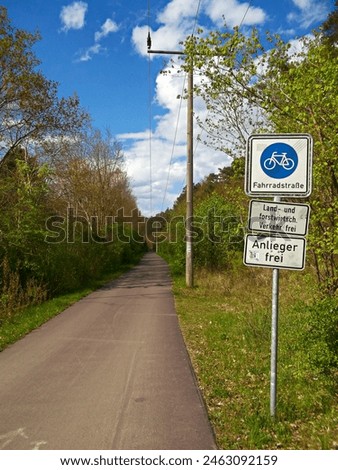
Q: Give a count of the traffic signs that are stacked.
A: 3